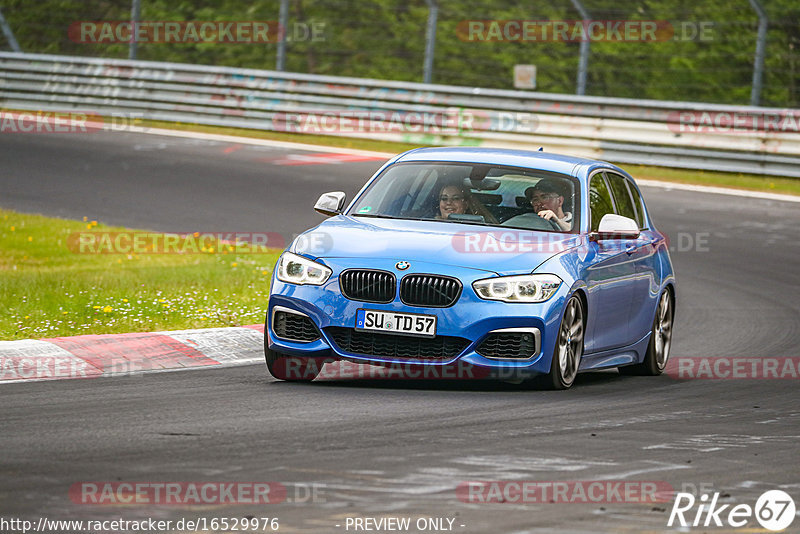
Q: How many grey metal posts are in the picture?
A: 6